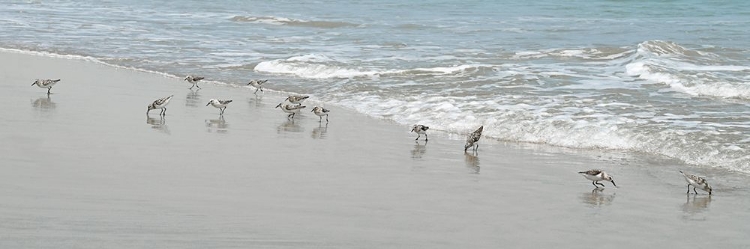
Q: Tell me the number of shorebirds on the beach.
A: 12